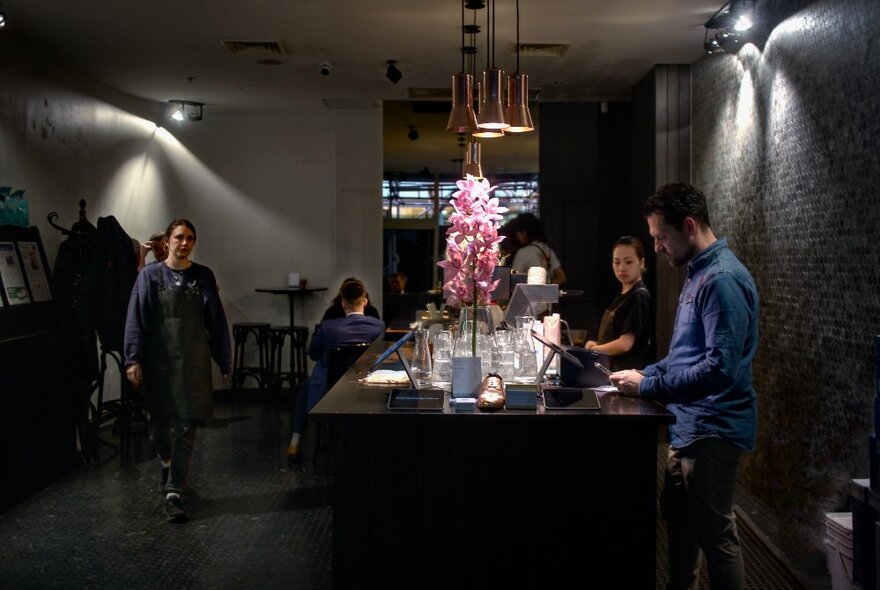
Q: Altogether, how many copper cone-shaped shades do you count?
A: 5